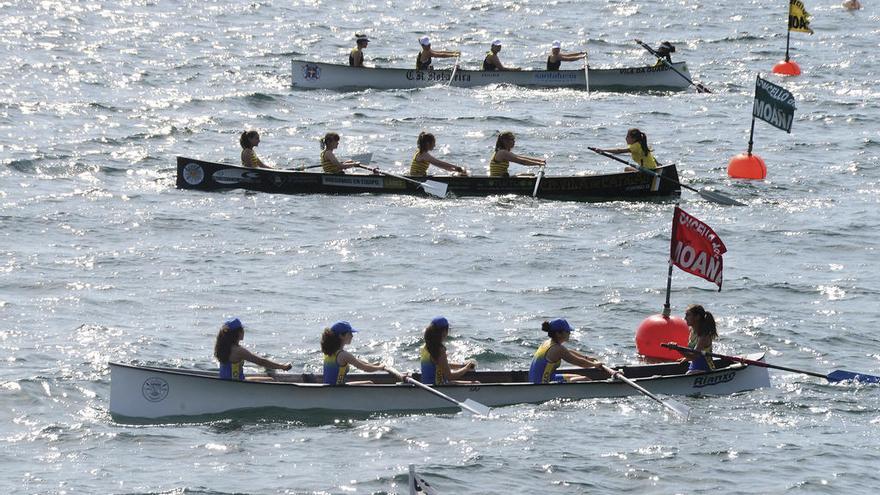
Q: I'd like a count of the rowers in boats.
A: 15